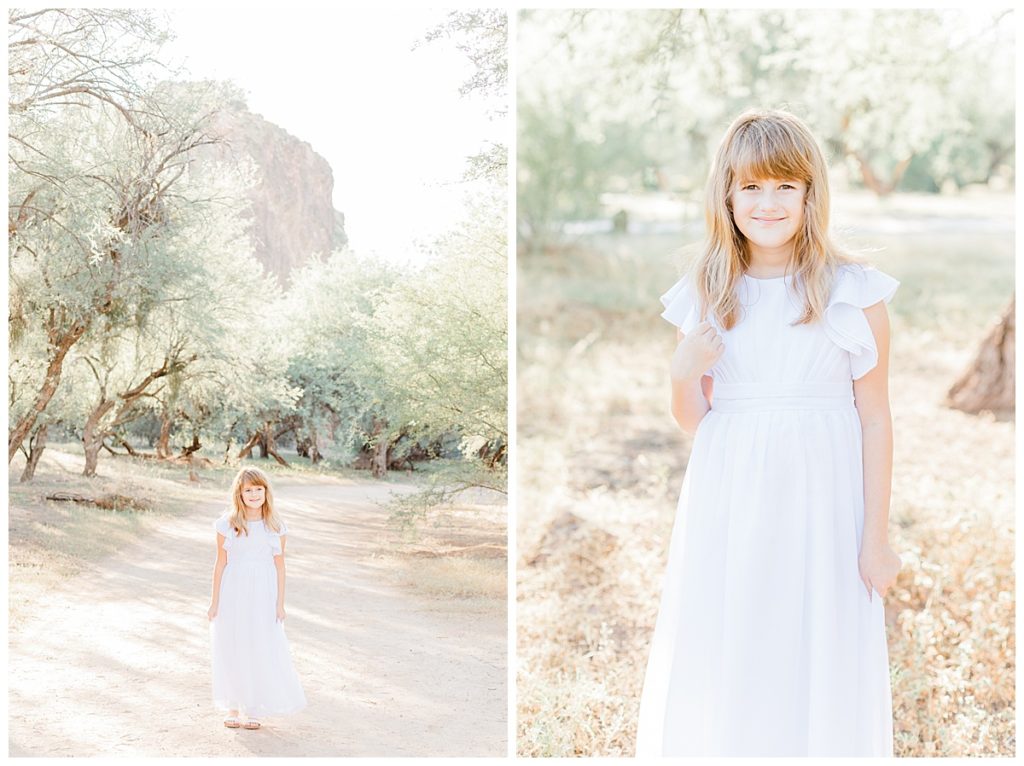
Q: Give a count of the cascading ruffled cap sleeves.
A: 4